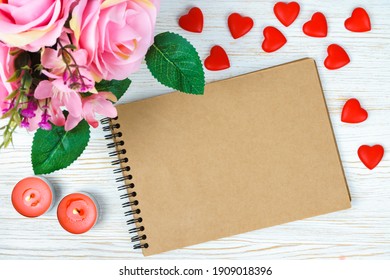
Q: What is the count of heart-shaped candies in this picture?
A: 10